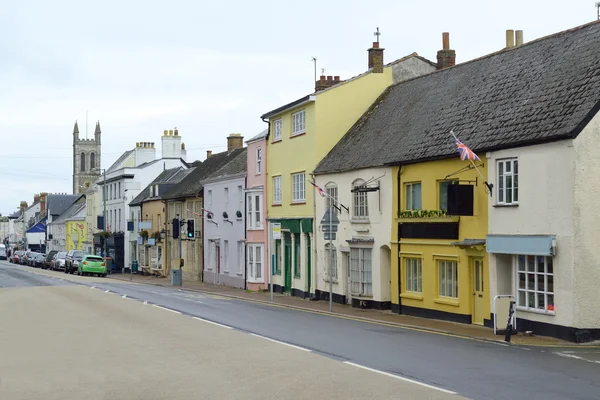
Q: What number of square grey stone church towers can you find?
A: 1